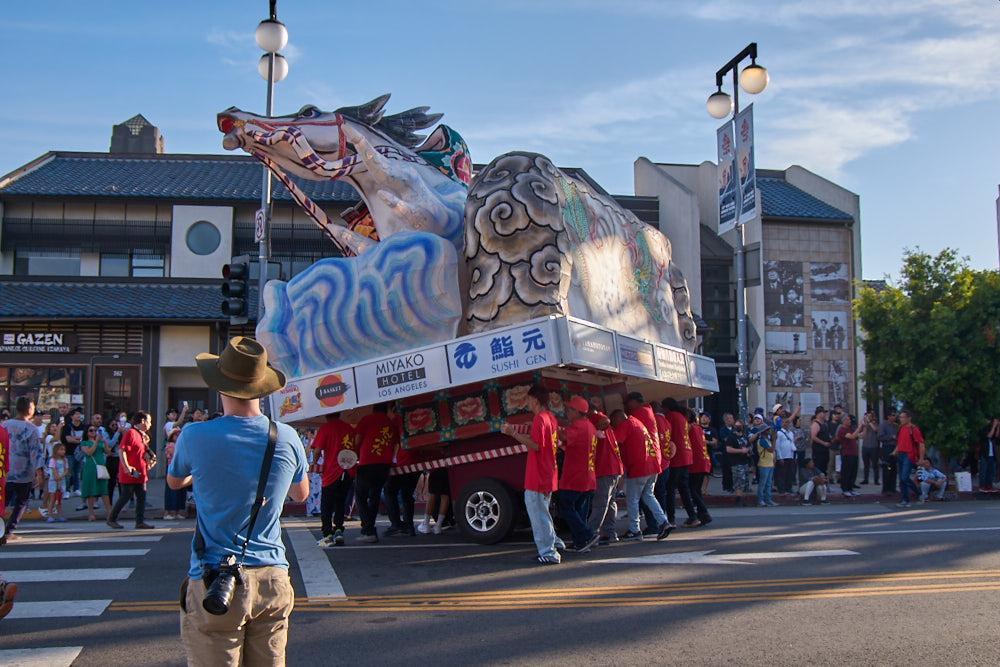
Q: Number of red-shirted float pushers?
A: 11